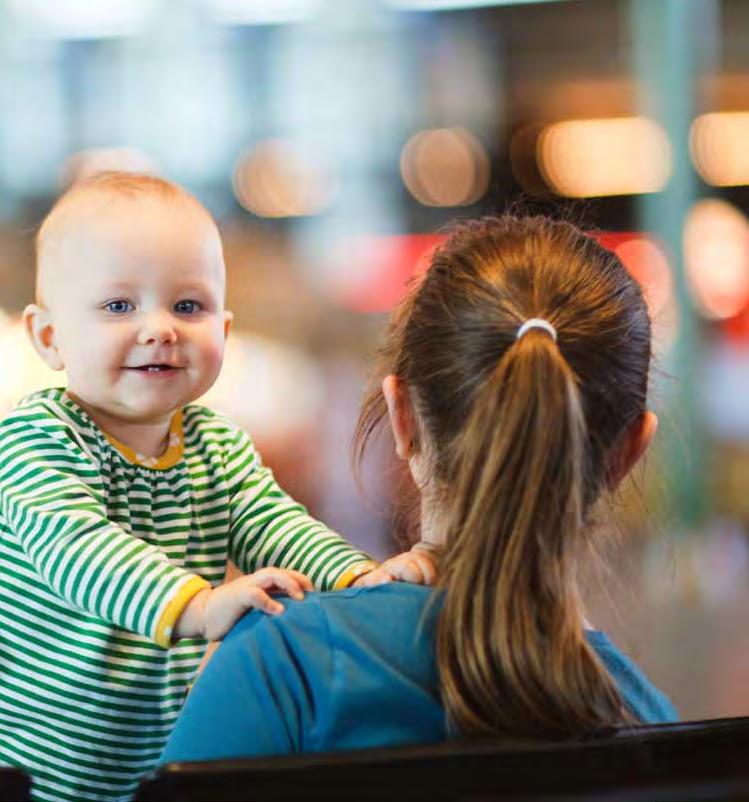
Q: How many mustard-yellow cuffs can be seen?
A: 2